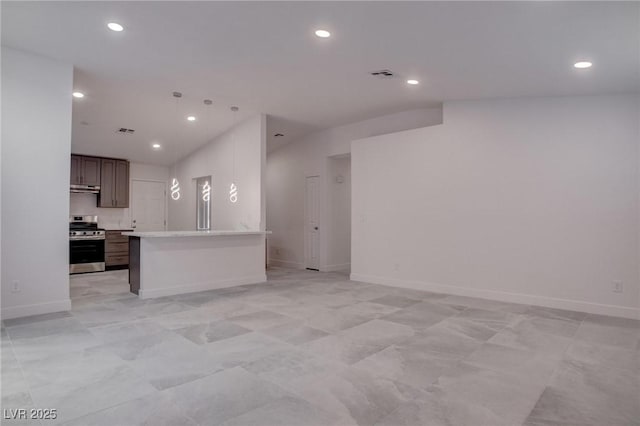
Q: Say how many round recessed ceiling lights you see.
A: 7